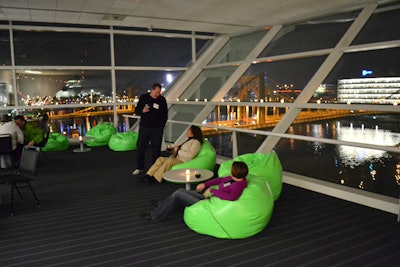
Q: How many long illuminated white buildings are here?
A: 1